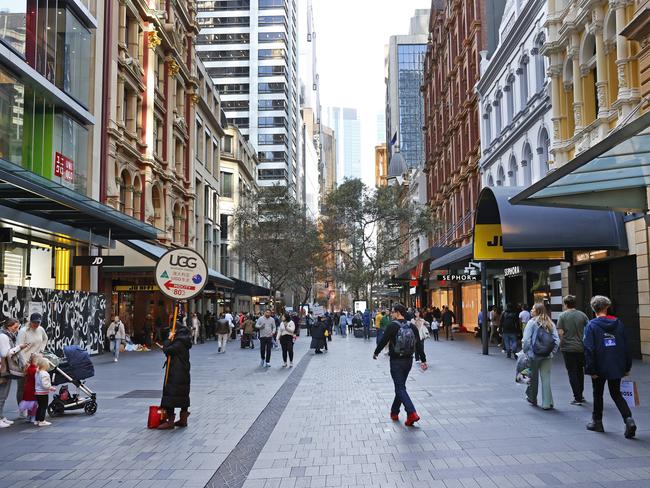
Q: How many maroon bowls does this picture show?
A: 0